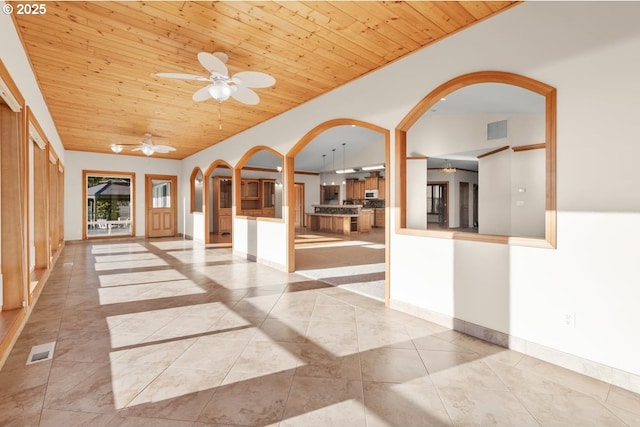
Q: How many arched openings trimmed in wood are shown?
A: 5